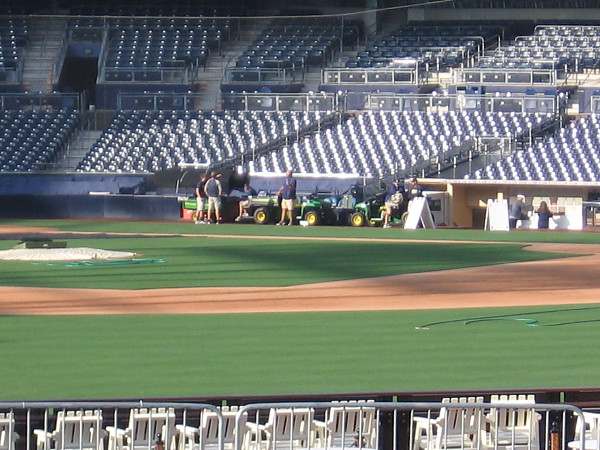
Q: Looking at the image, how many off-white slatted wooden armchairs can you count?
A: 9